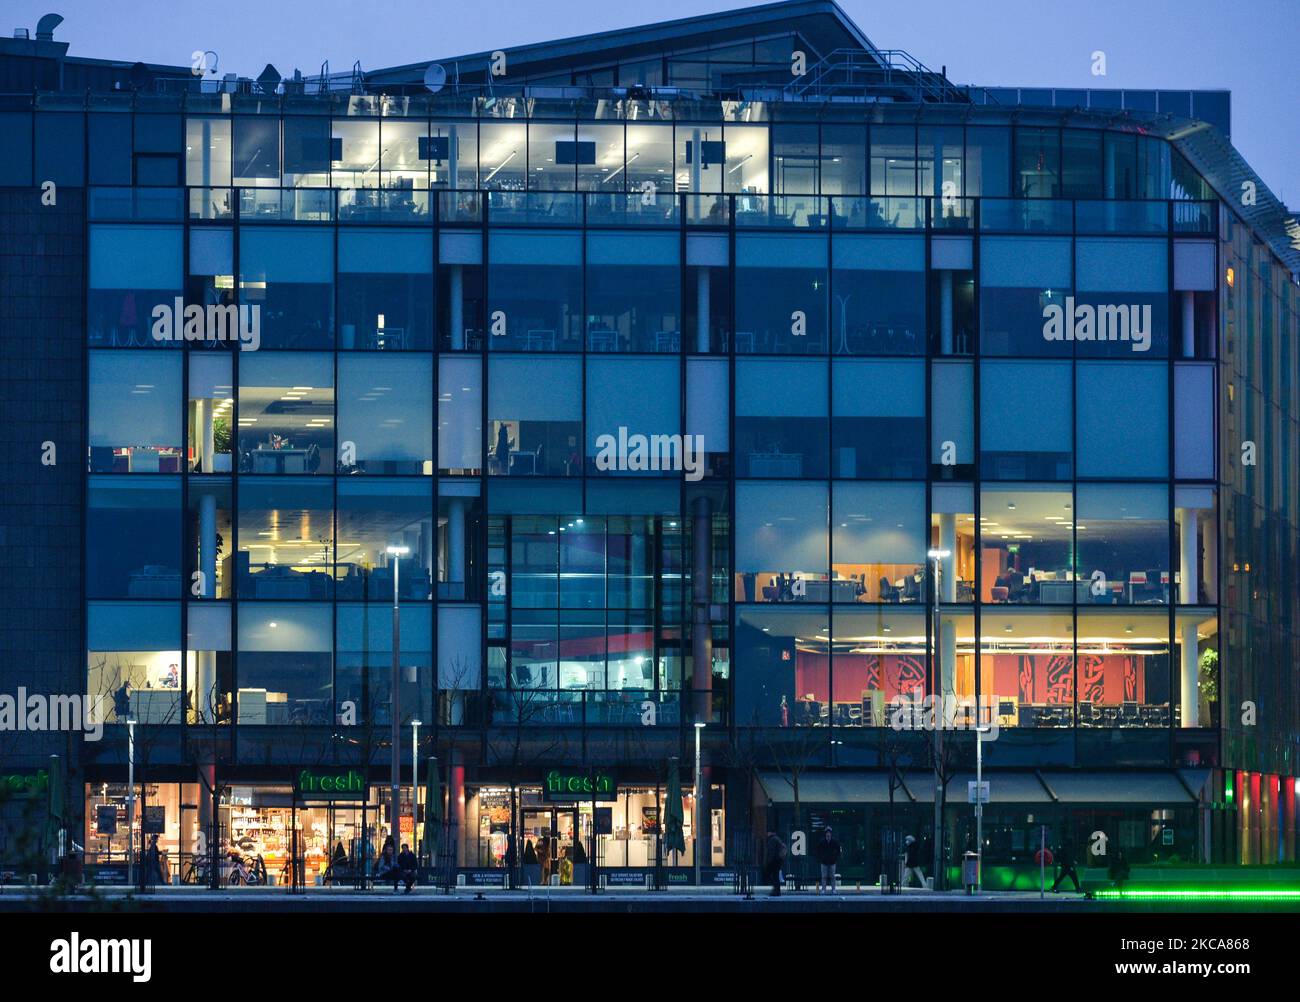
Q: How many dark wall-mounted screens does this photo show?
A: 4